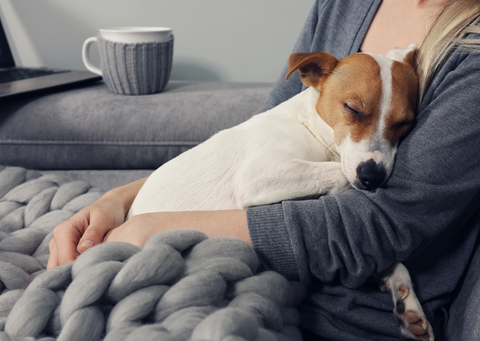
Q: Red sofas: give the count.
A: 0